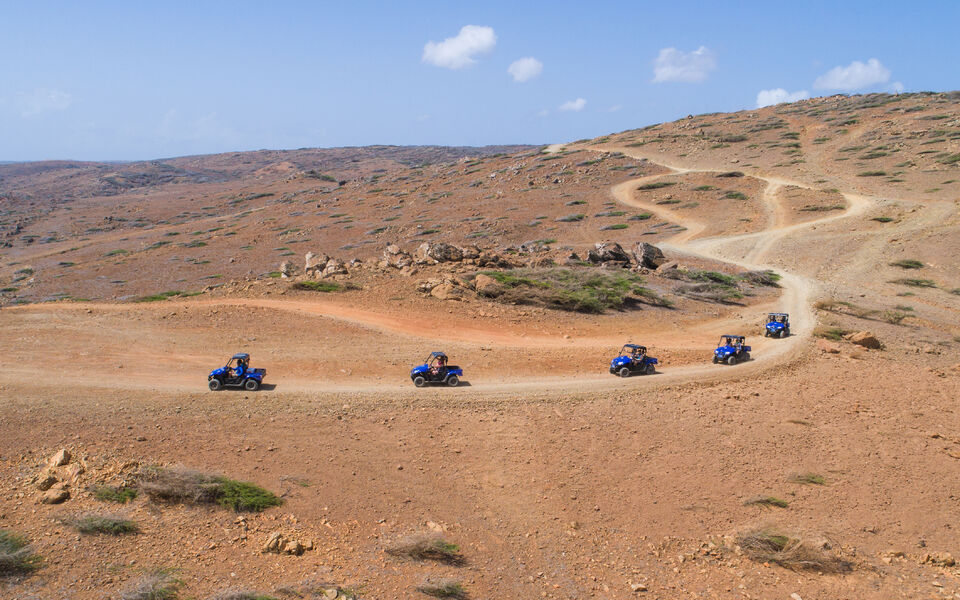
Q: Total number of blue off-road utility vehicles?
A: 5